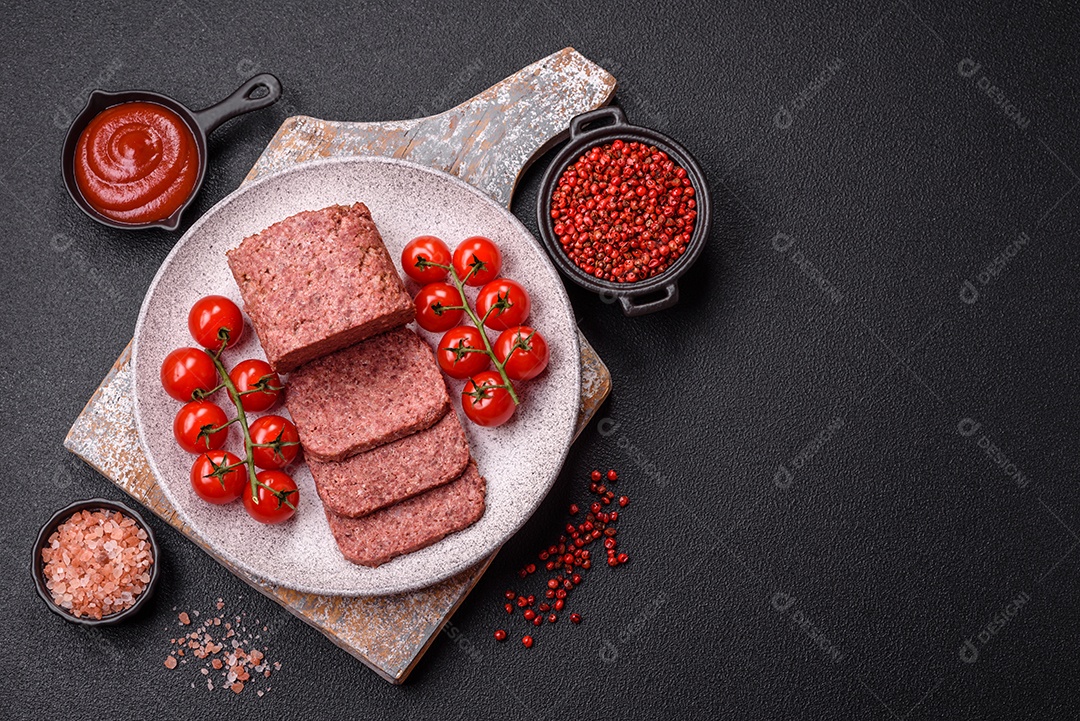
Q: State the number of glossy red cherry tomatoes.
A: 14